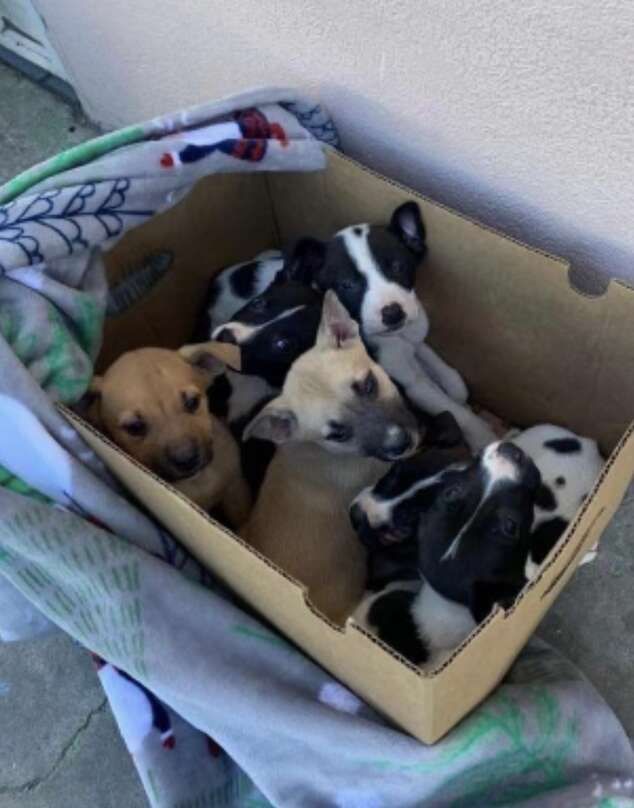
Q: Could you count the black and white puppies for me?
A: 4